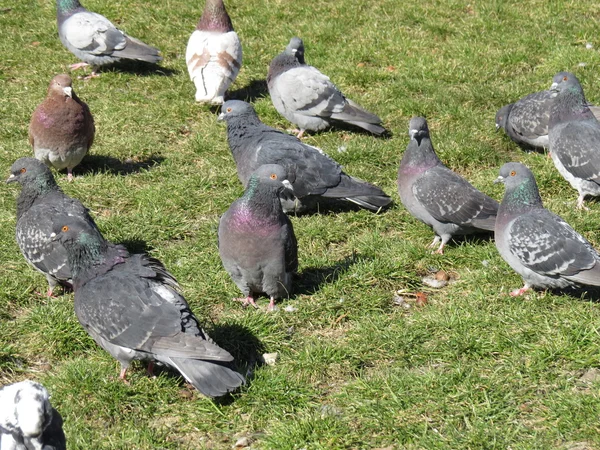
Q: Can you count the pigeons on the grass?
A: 13